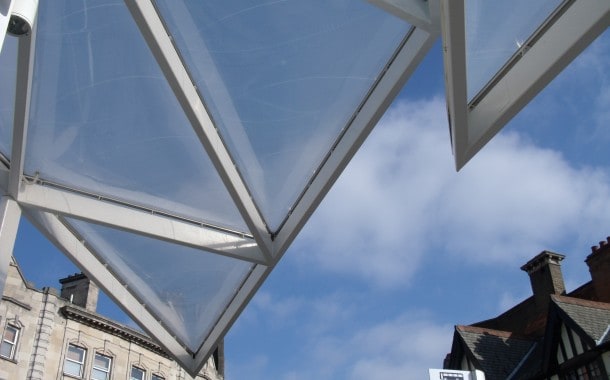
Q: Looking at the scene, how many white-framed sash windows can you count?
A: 5